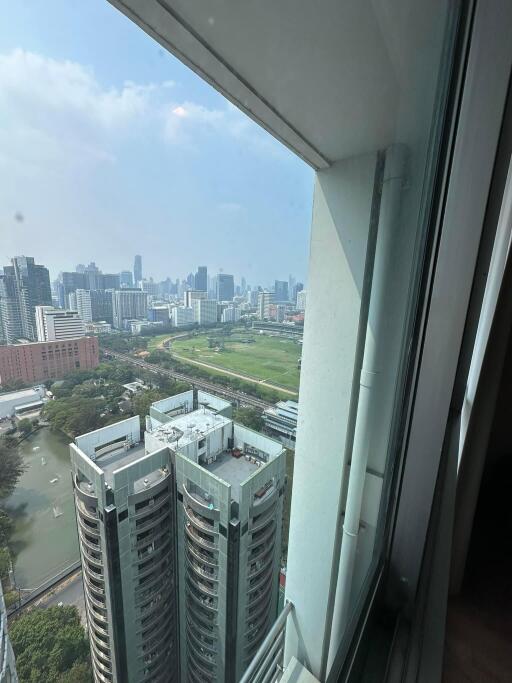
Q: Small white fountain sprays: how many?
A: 4